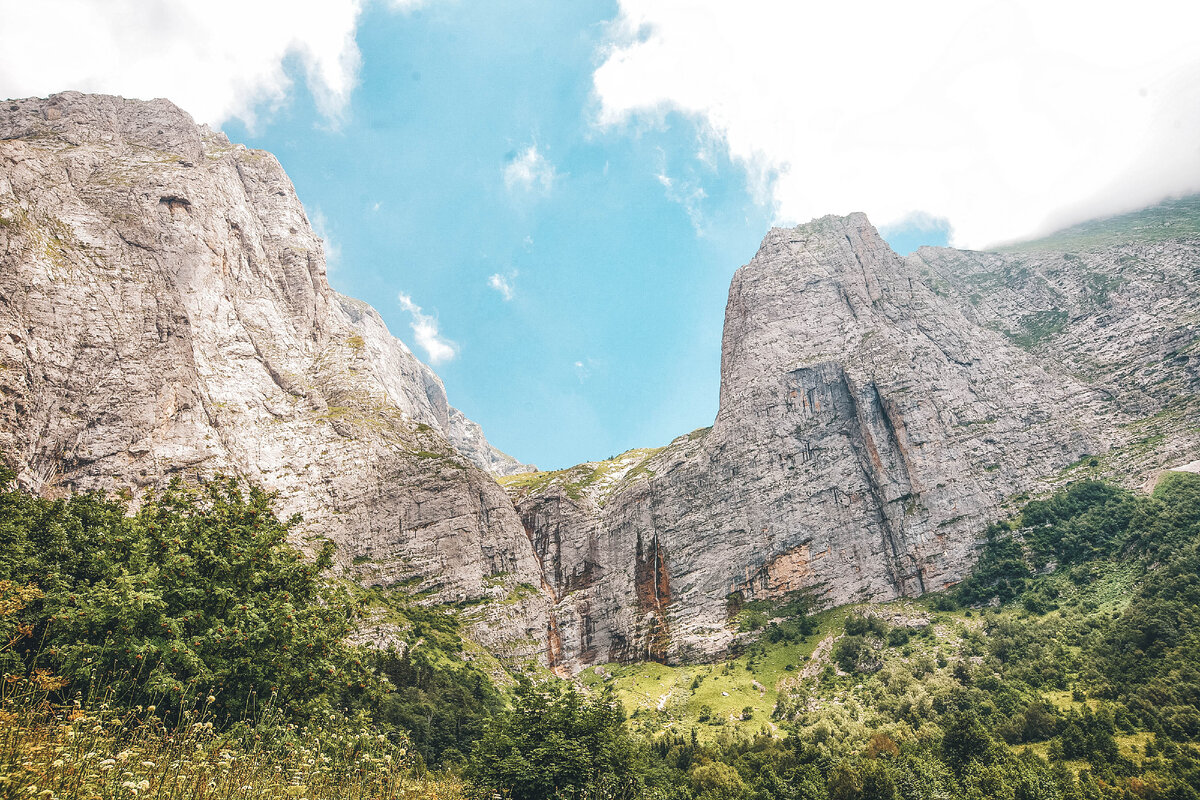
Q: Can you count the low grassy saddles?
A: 1